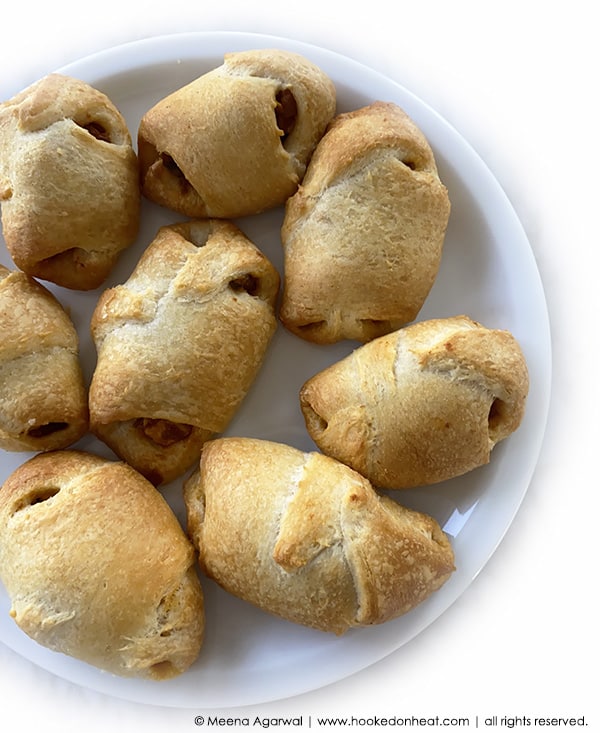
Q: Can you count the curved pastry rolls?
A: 8